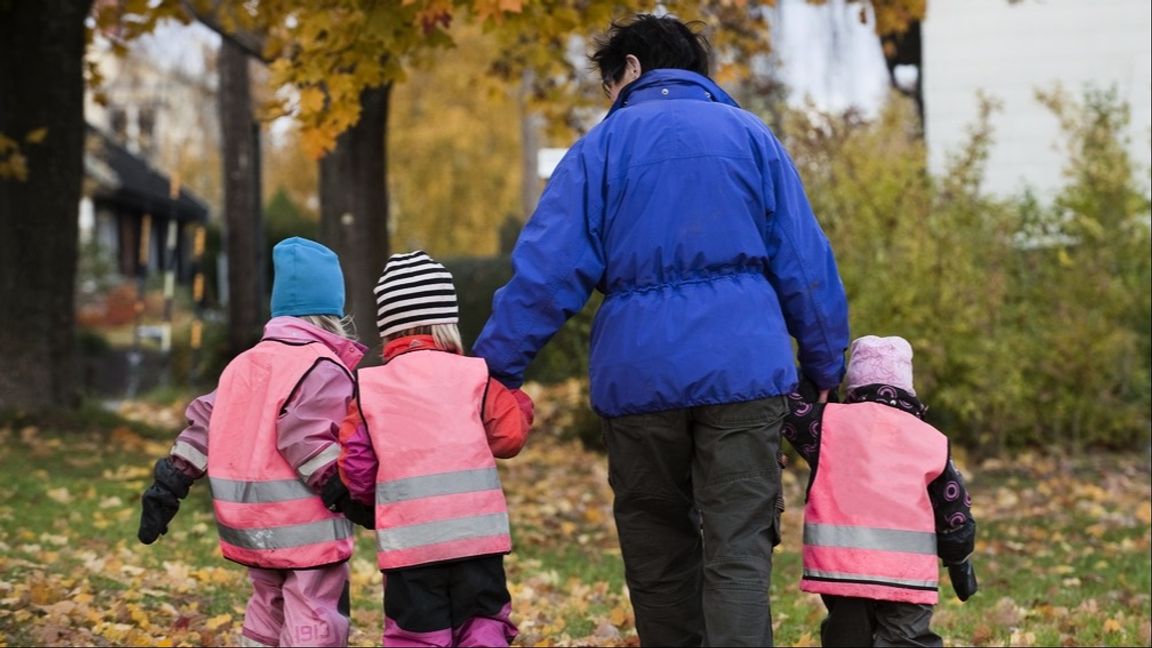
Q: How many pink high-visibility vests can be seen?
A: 3